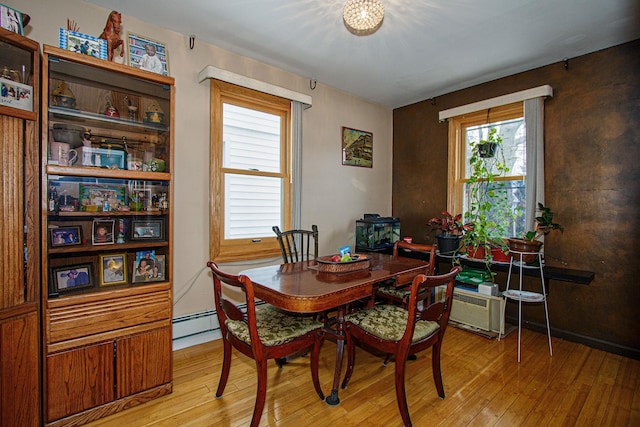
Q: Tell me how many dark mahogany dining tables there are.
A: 1